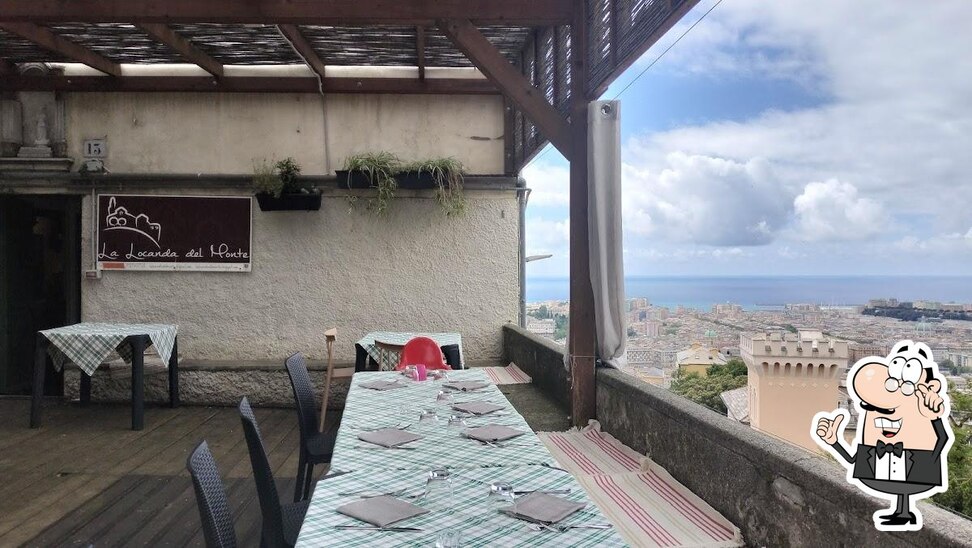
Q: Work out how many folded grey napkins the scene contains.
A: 7